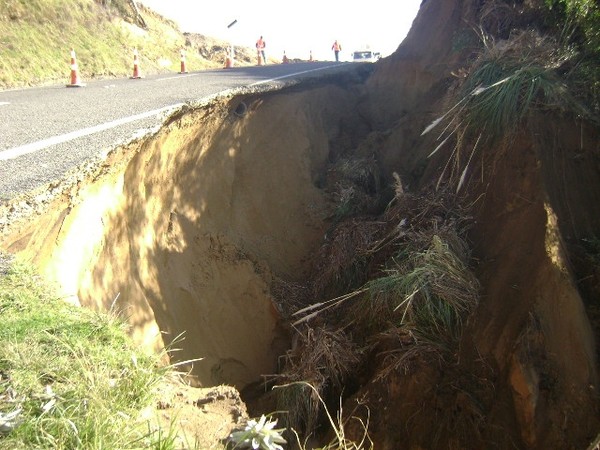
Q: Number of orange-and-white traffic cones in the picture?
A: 7